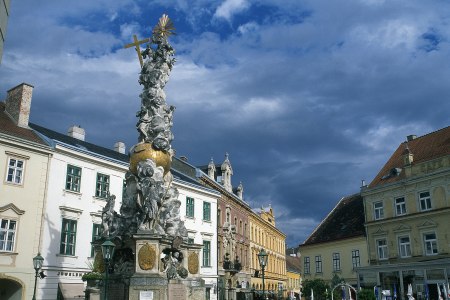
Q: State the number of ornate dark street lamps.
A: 3